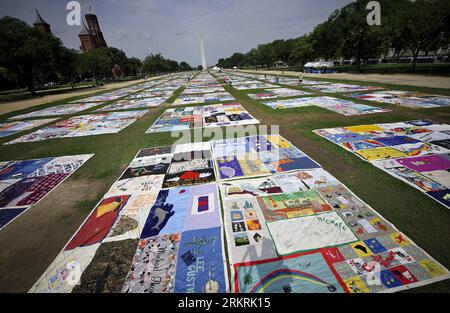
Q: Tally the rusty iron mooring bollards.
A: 0